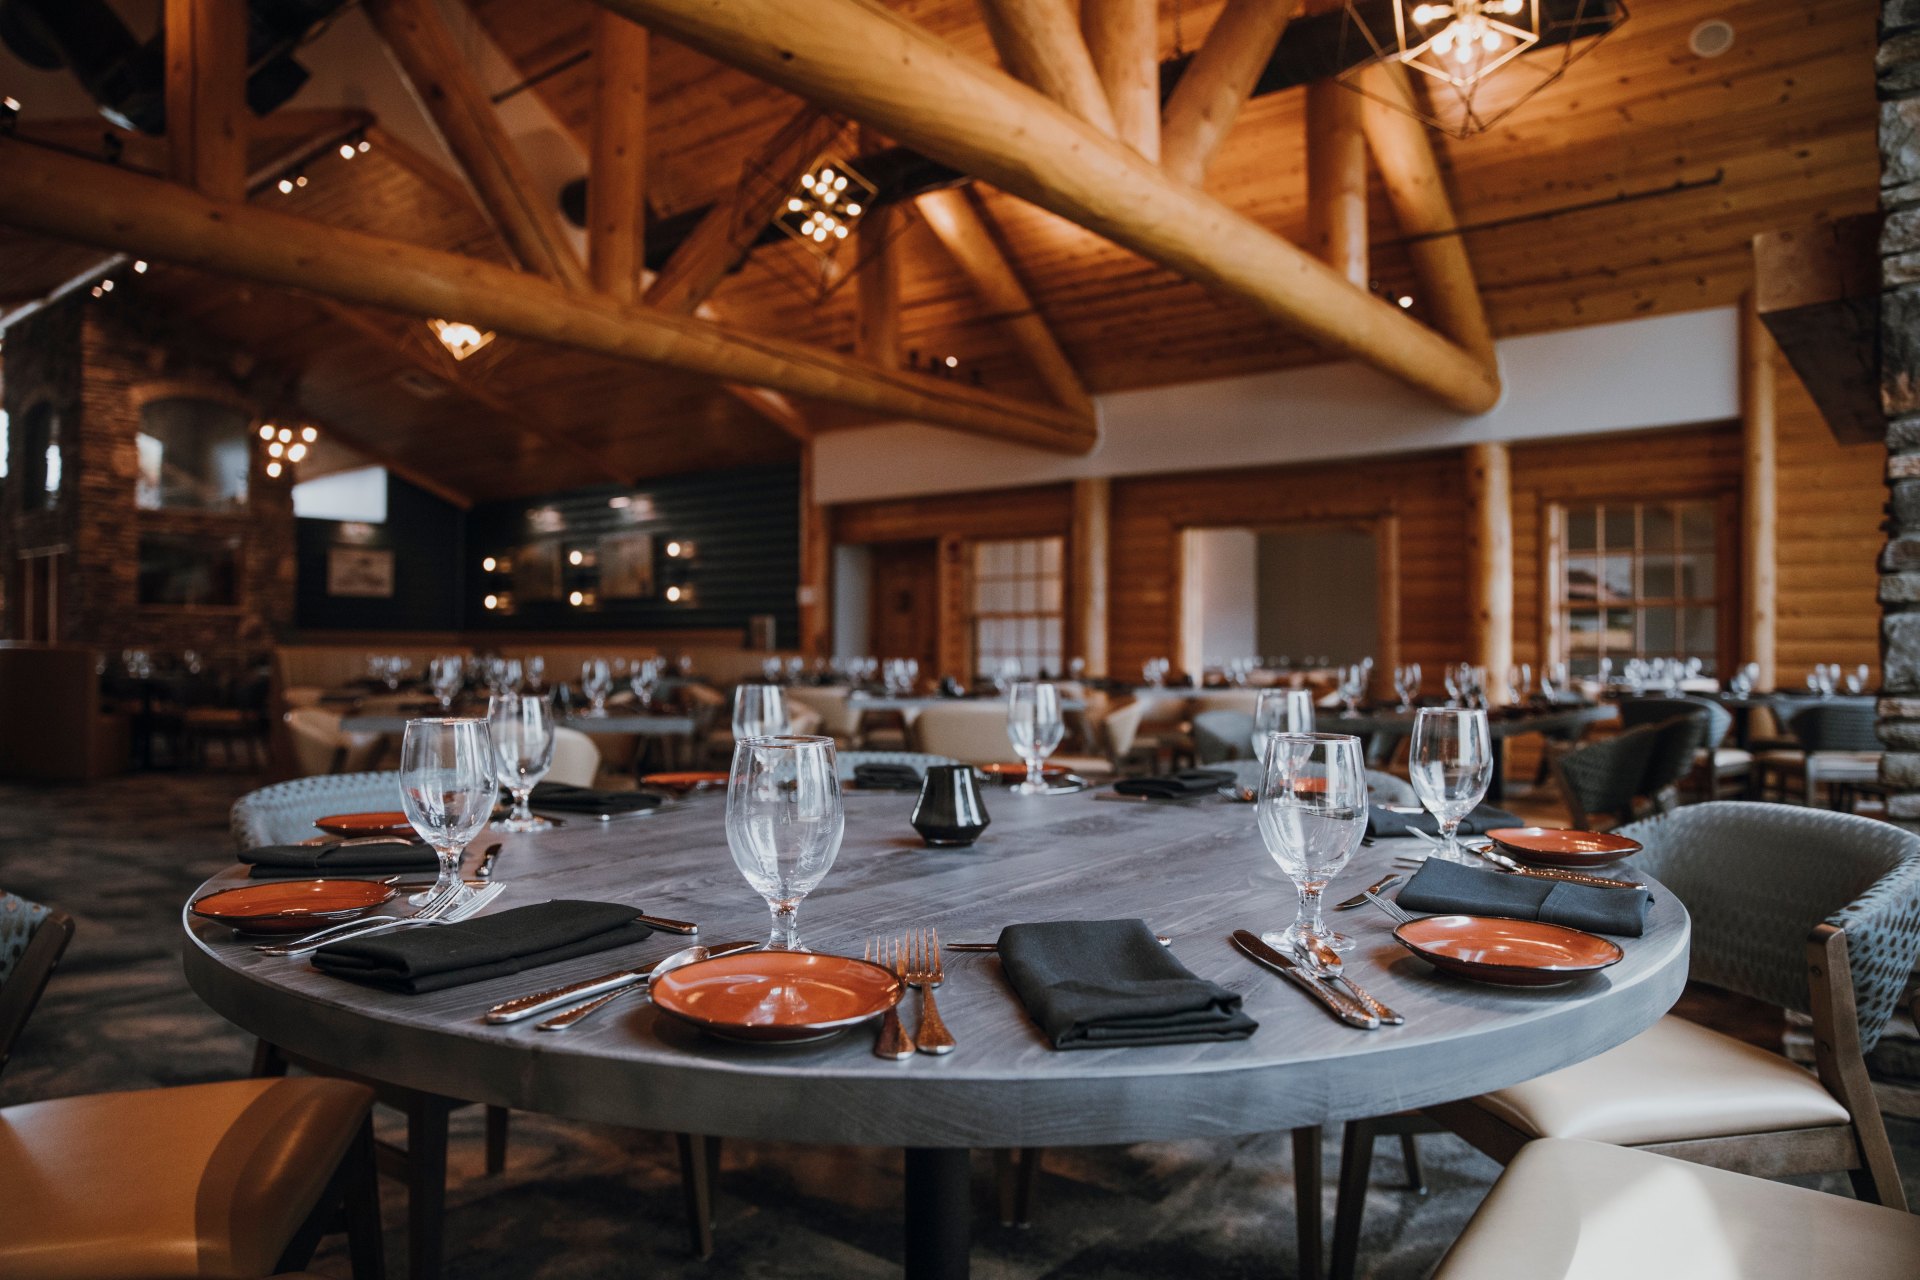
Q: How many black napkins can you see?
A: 8